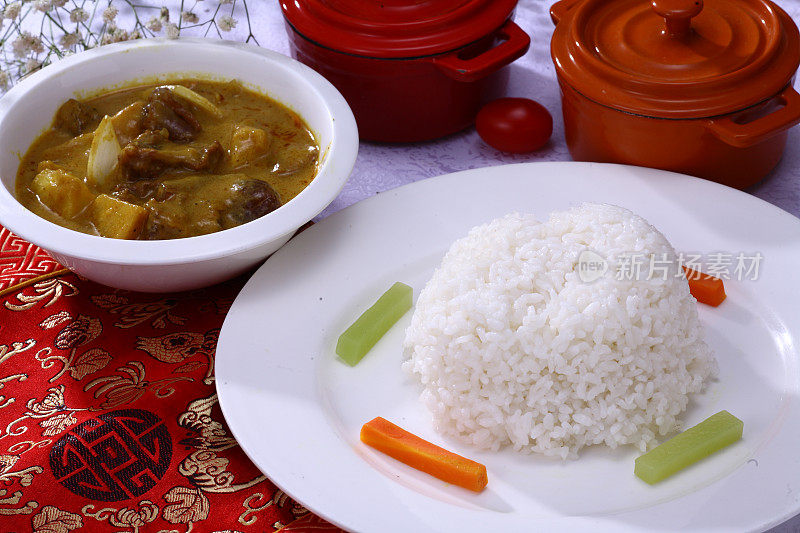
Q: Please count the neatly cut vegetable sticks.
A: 4